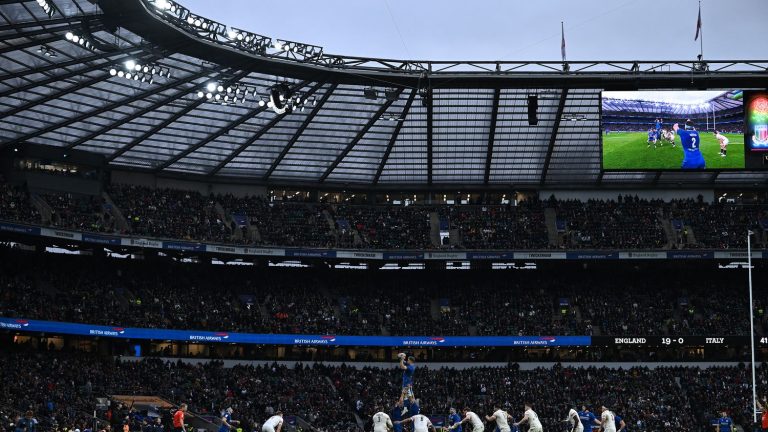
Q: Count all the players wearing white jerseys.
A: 8